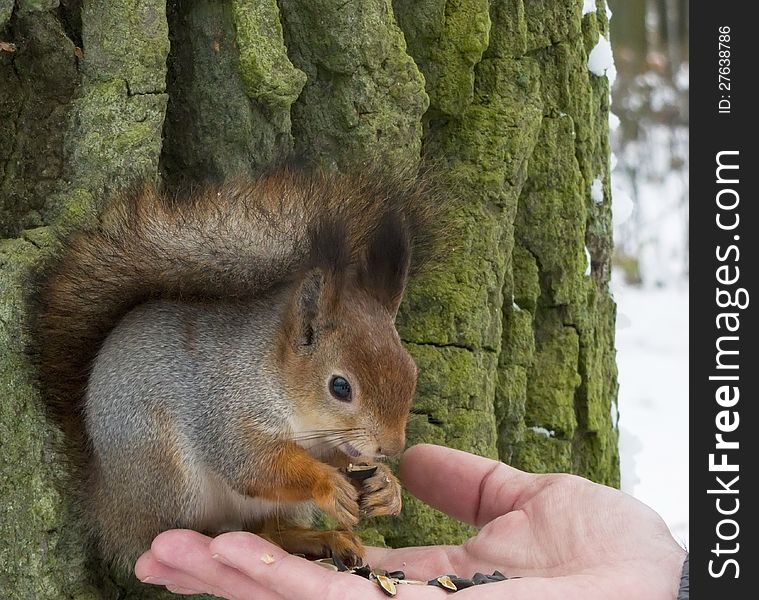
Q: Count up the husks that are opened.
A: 2